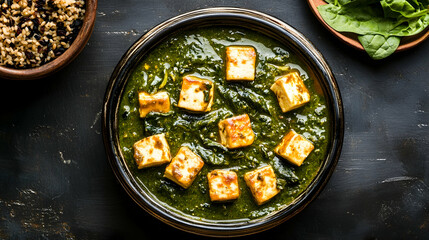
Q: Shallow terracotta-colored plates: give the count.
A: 1